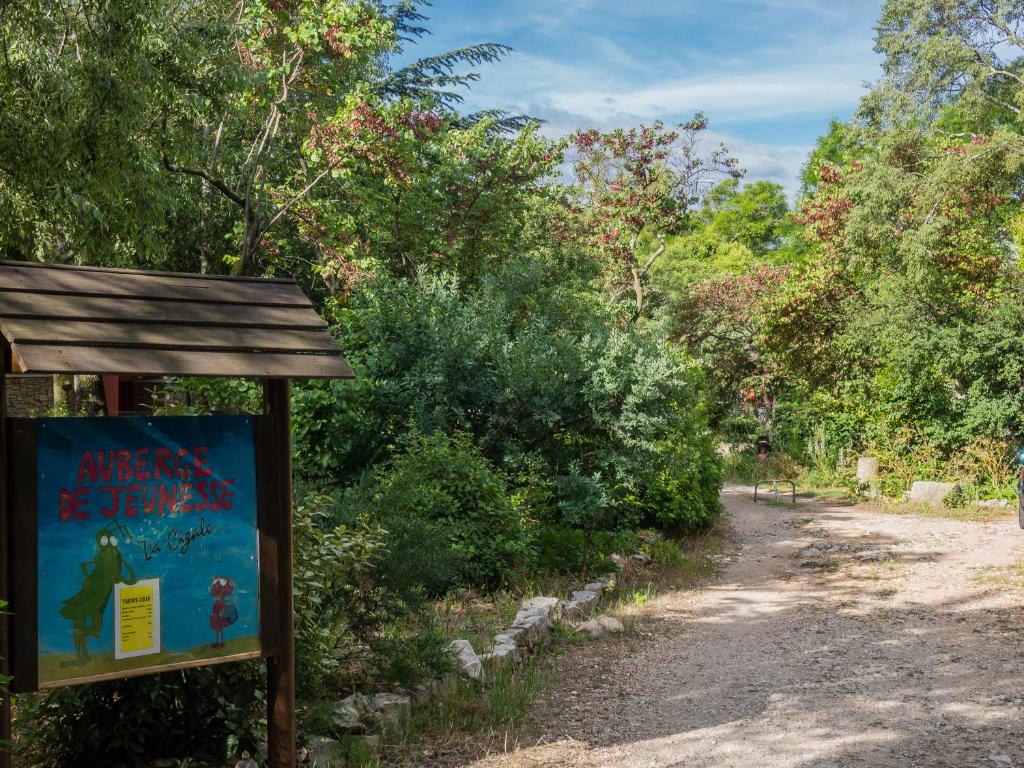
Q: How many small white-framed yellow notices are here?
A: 1